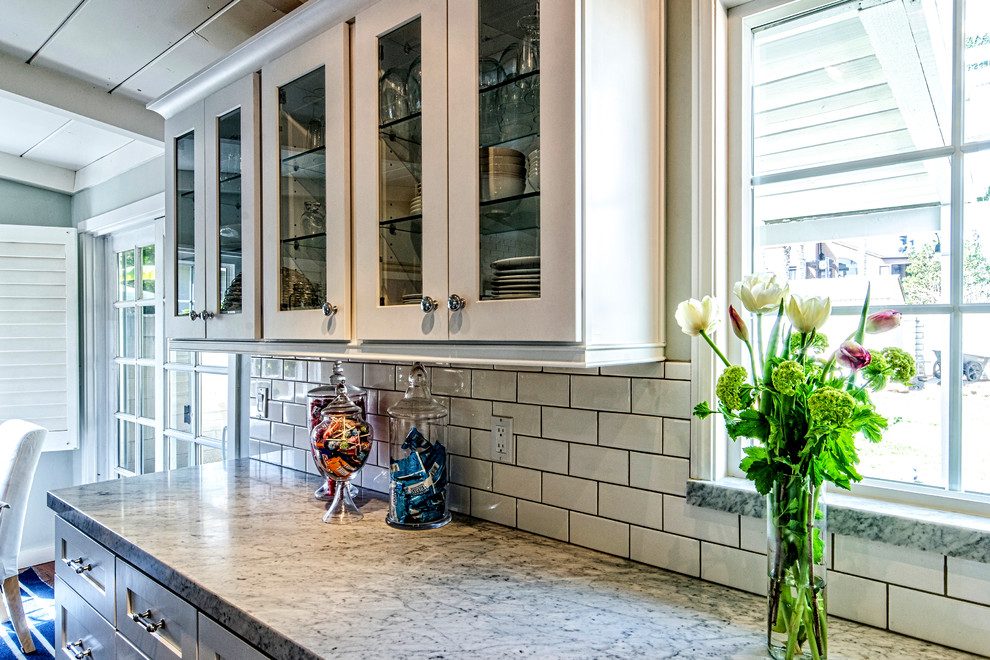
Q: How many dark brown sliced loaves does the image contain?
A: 0